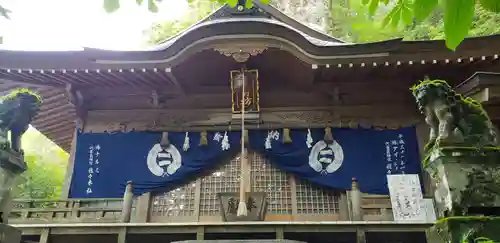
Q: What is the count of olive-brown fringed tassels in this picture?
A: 5